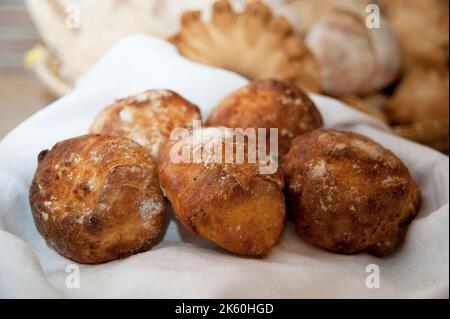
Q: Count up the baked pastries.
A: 5